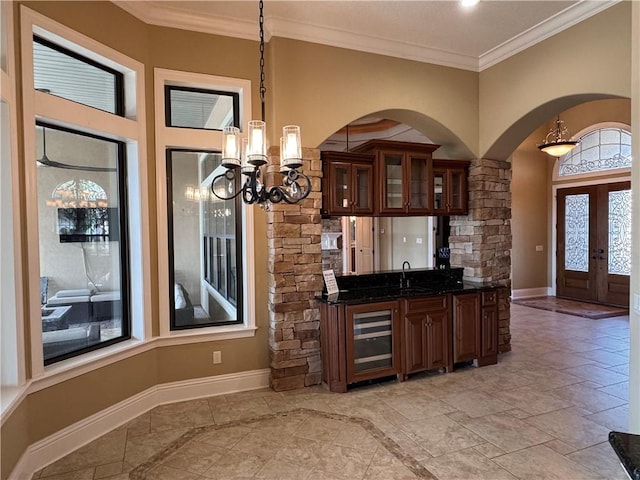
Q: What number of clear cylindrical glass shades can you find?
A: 5